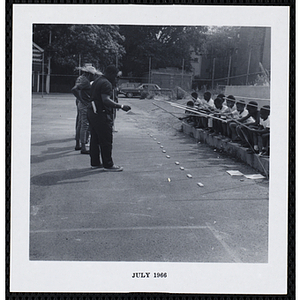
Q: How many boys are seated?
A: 9